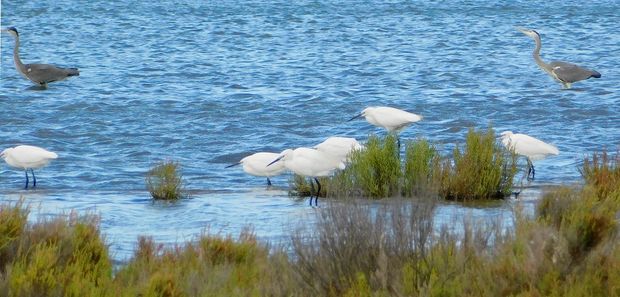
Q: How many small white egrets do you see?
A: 6